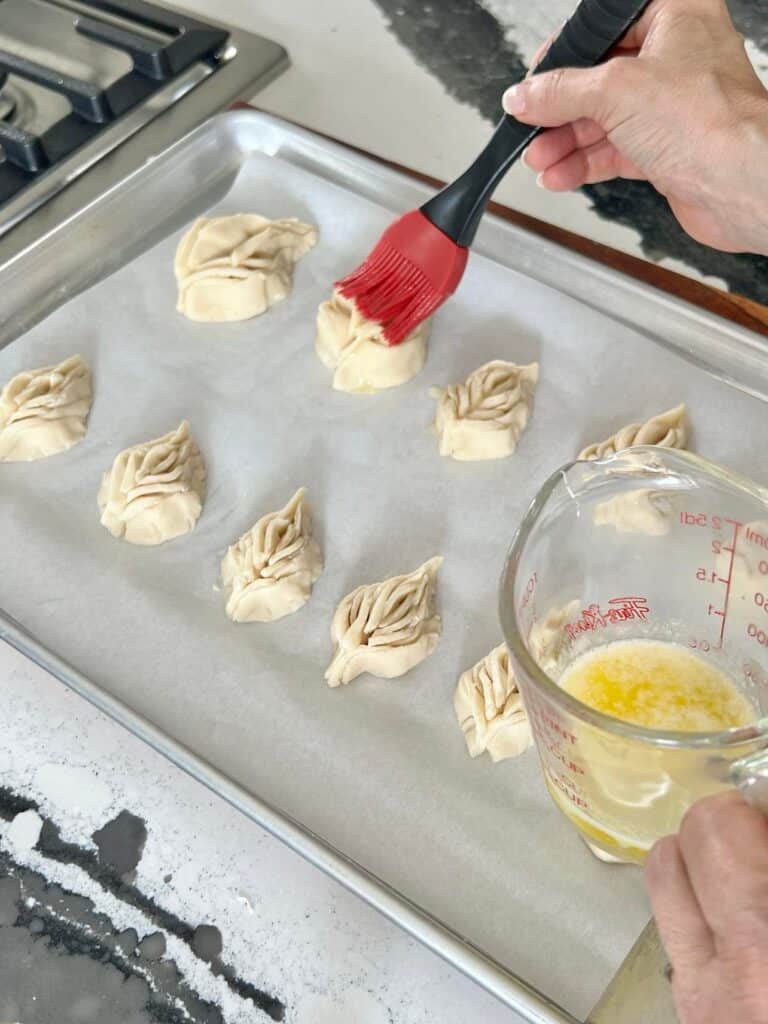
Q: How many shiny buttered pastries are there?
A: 1